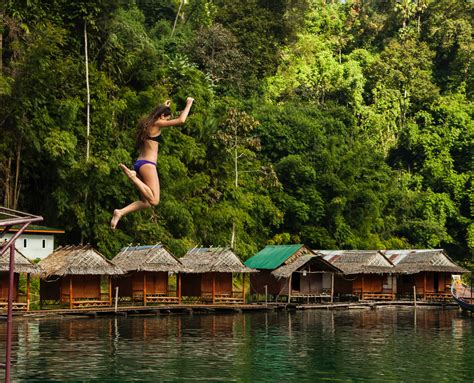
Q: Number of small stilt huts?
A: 7